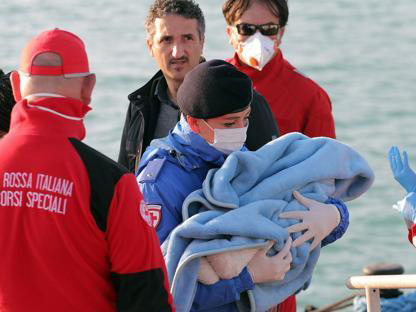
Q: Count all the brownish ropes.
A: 2